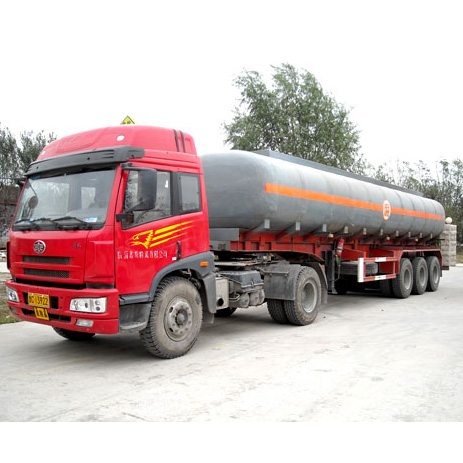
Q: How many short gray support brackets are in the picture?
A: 10